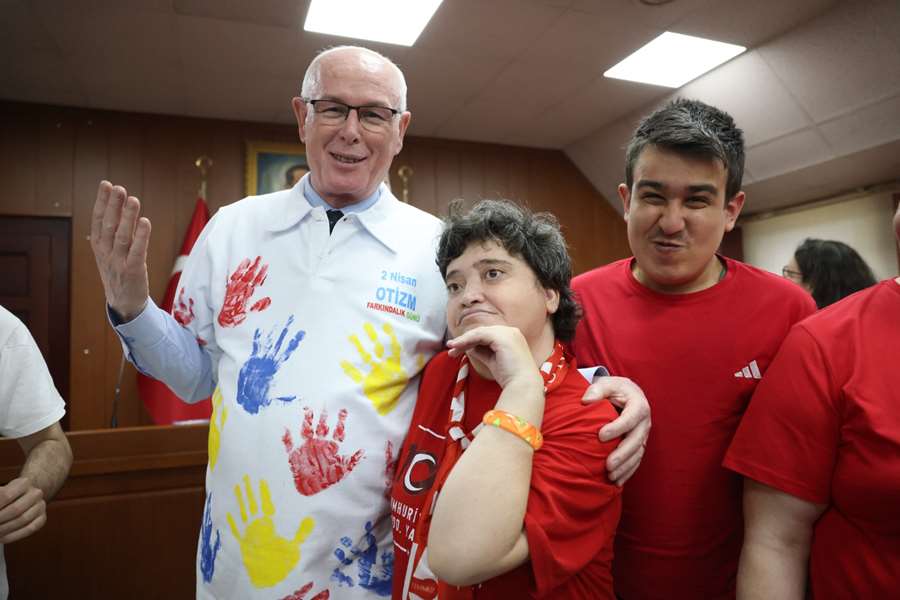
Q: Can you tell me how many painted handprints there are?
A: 11